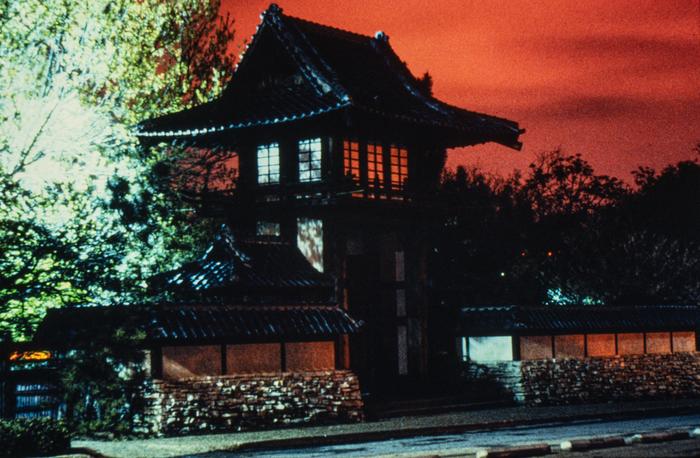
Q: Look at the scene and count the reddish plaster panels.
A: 9